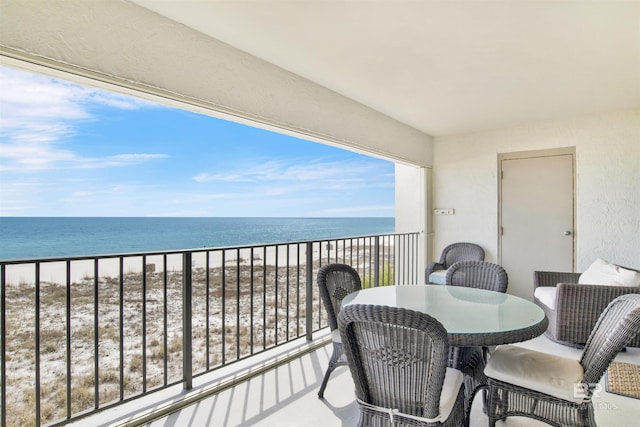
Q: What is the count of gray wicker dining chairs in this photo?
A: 4